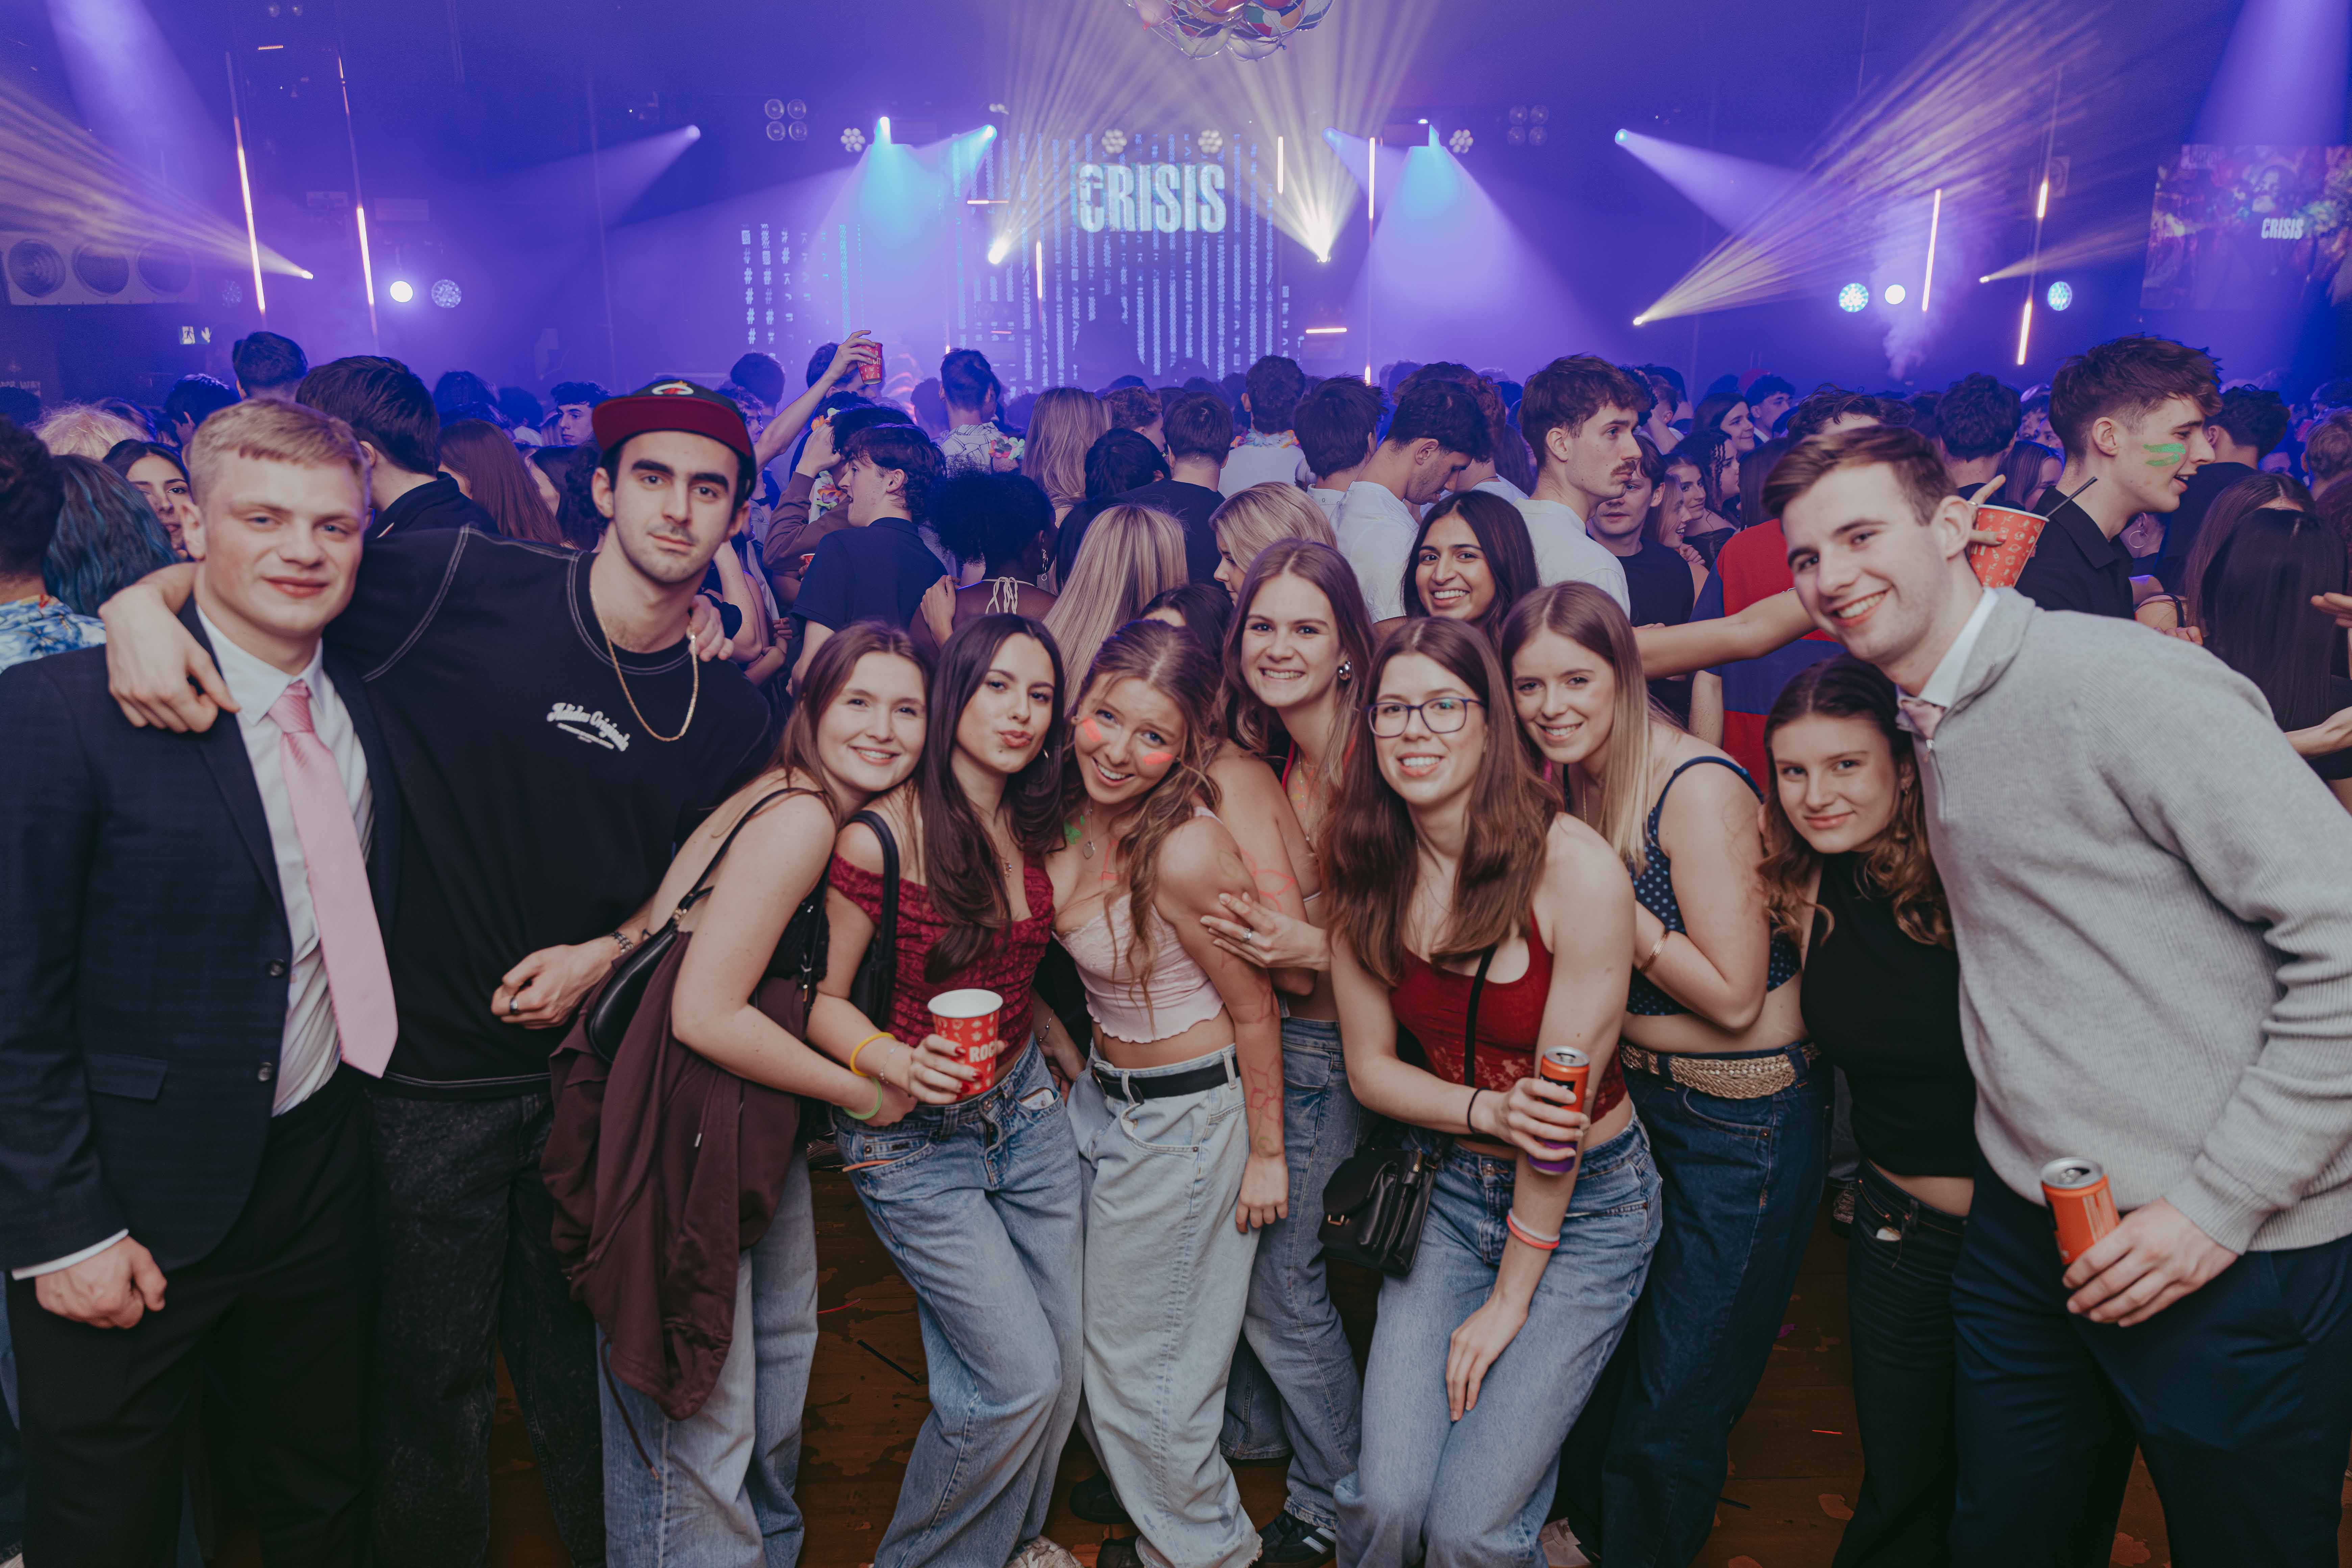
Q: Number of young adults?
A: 11